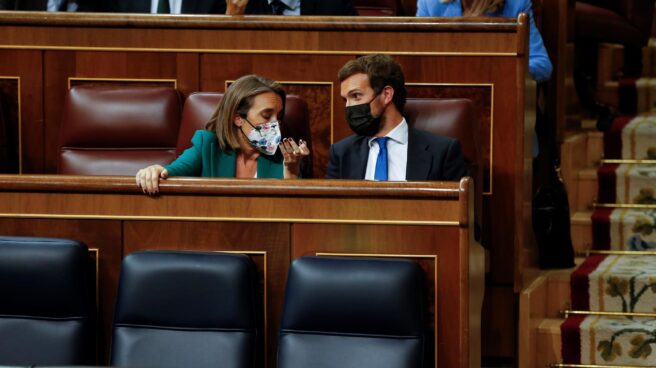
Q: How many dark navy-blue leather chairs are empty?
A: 3